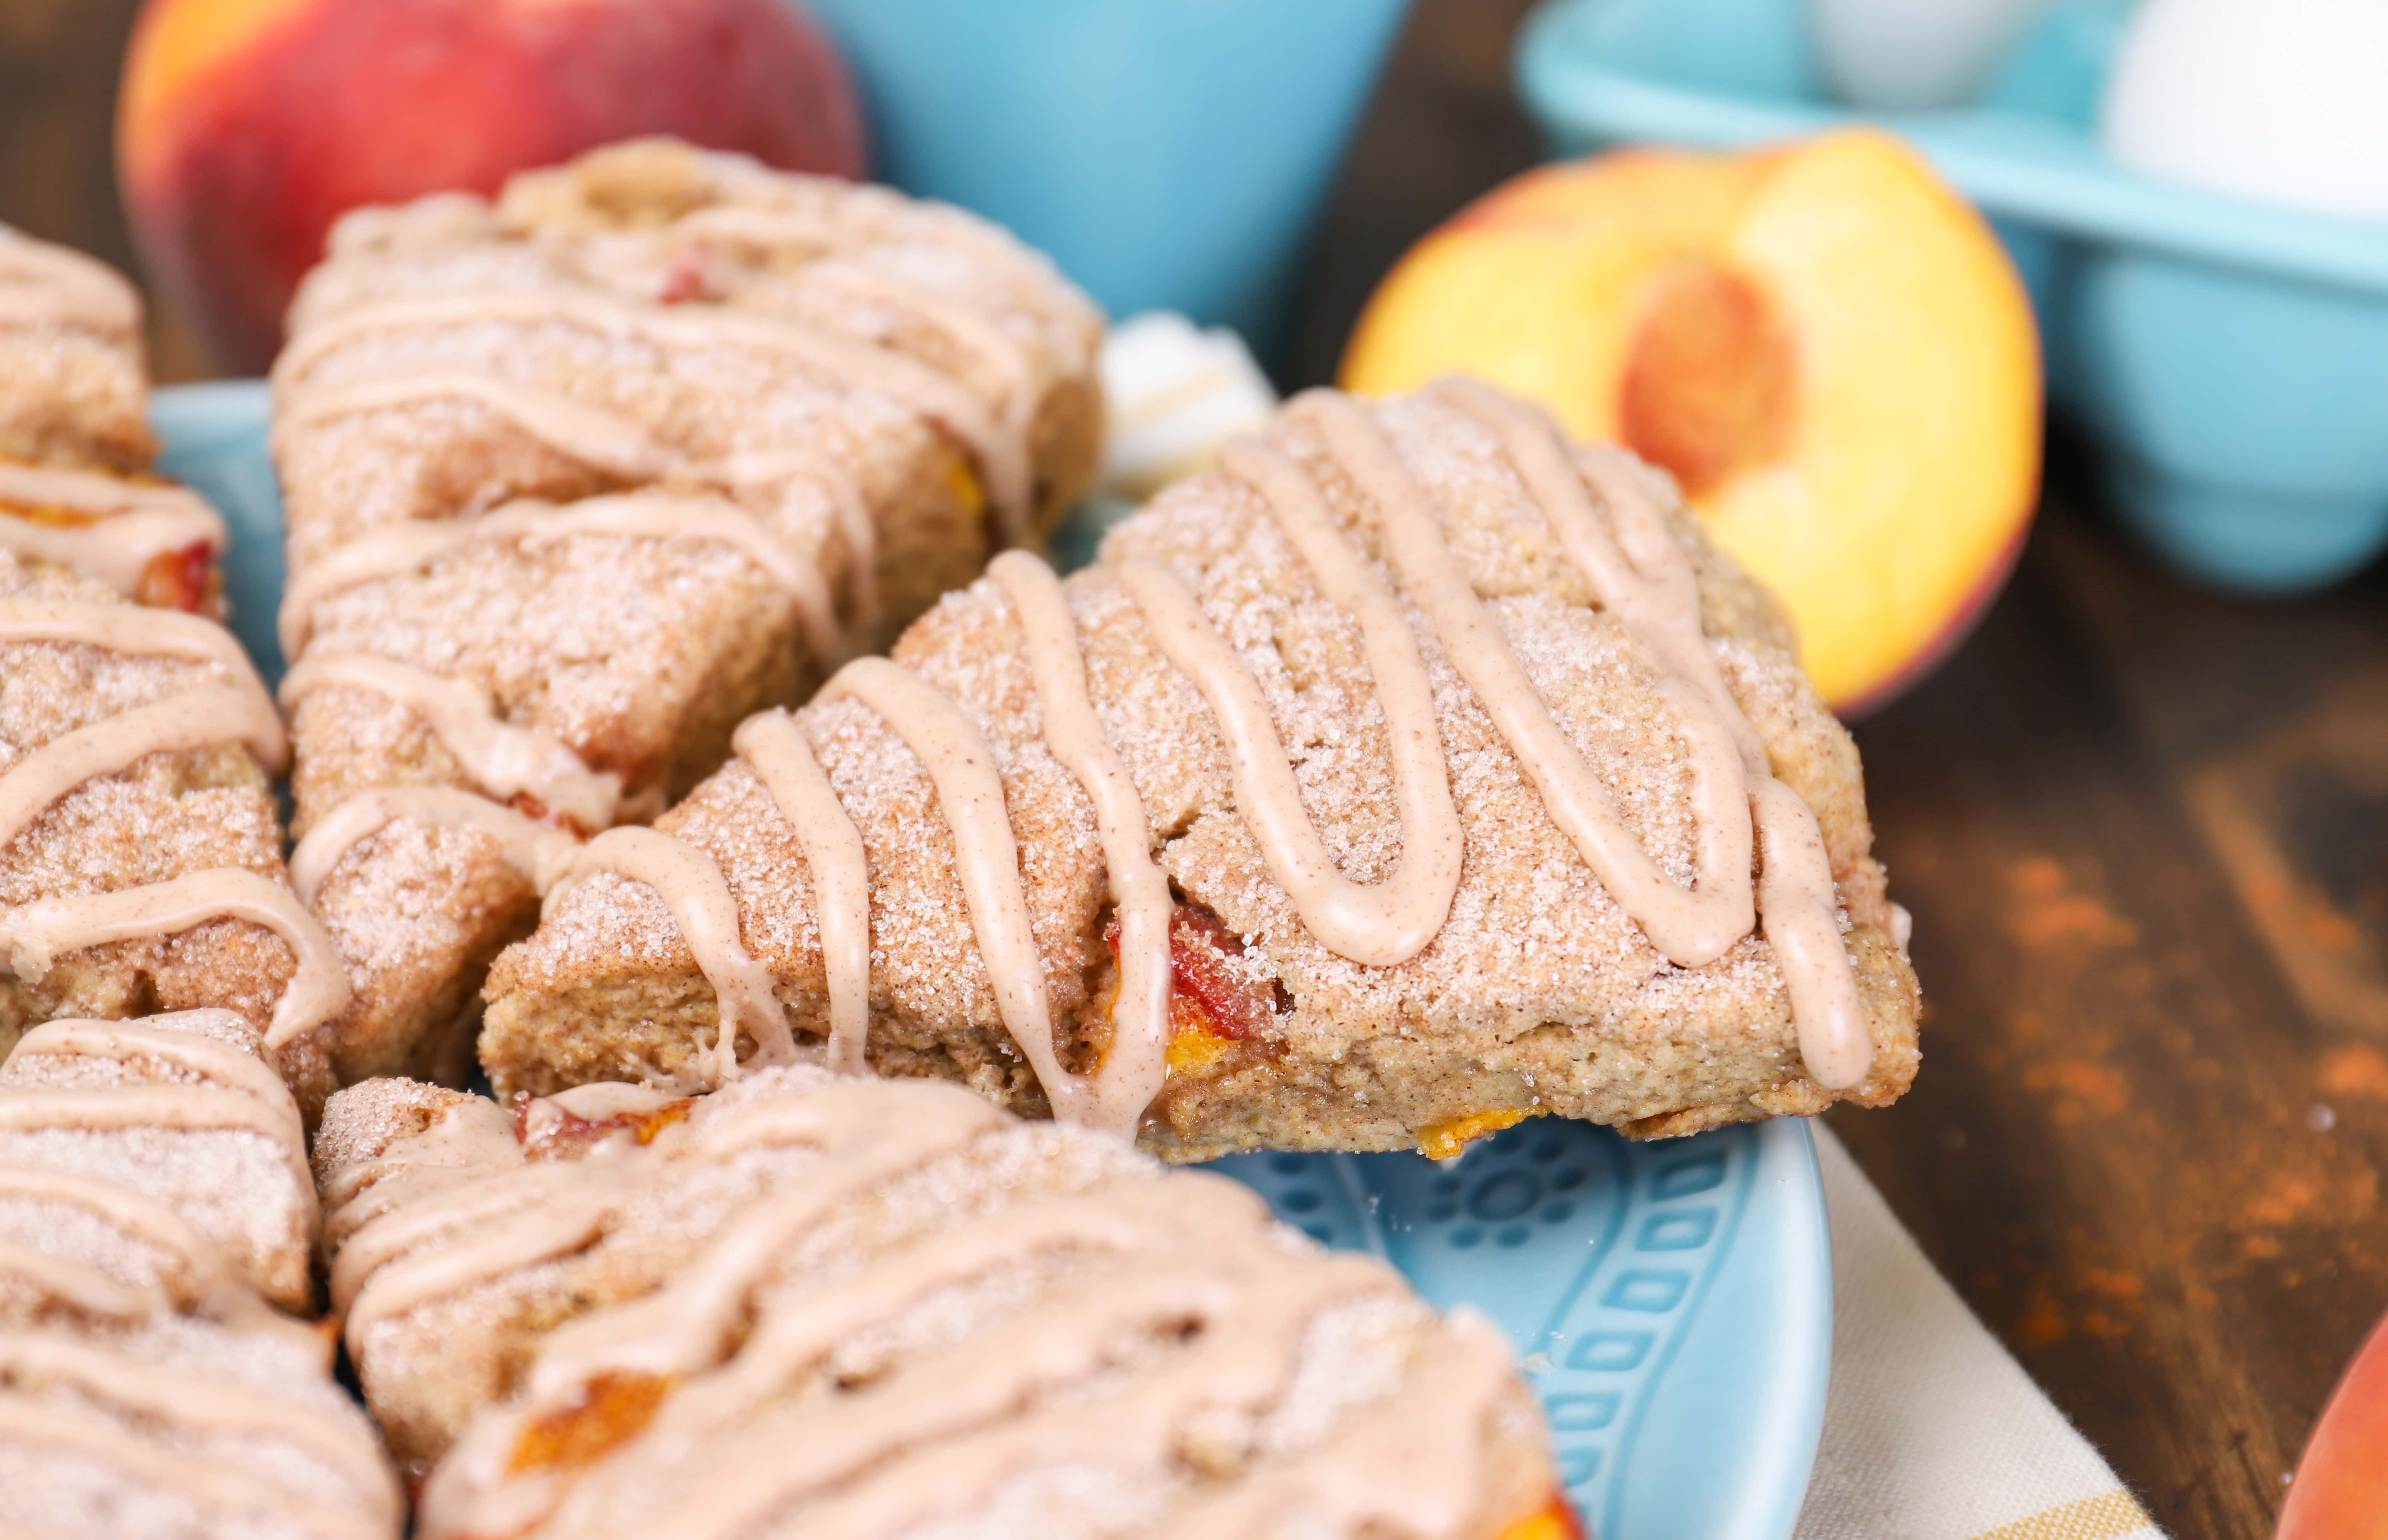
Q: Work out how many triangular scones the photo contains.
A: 5